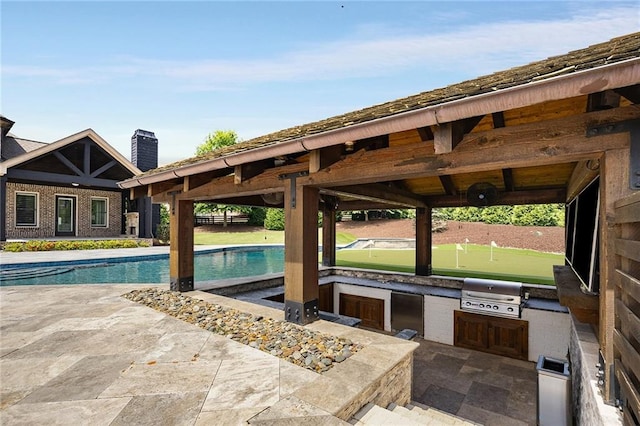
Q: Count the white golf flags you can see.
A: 4